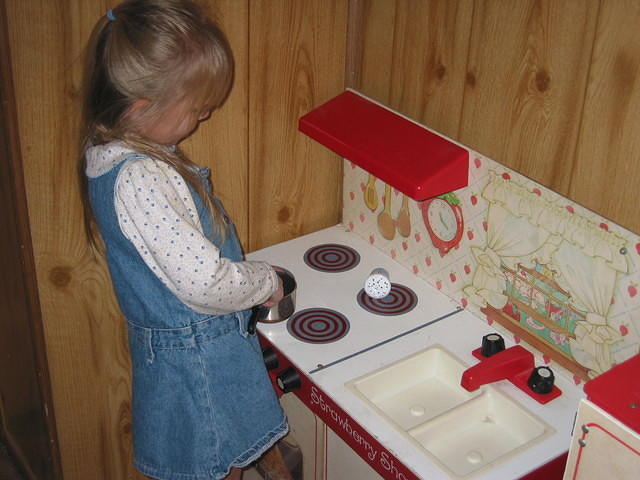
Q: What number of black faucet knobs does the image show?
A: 2